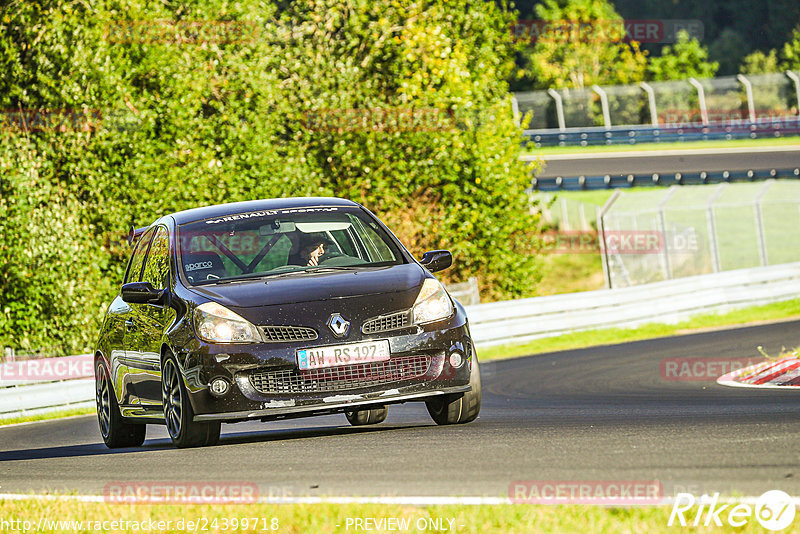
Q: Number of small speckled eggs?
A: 0